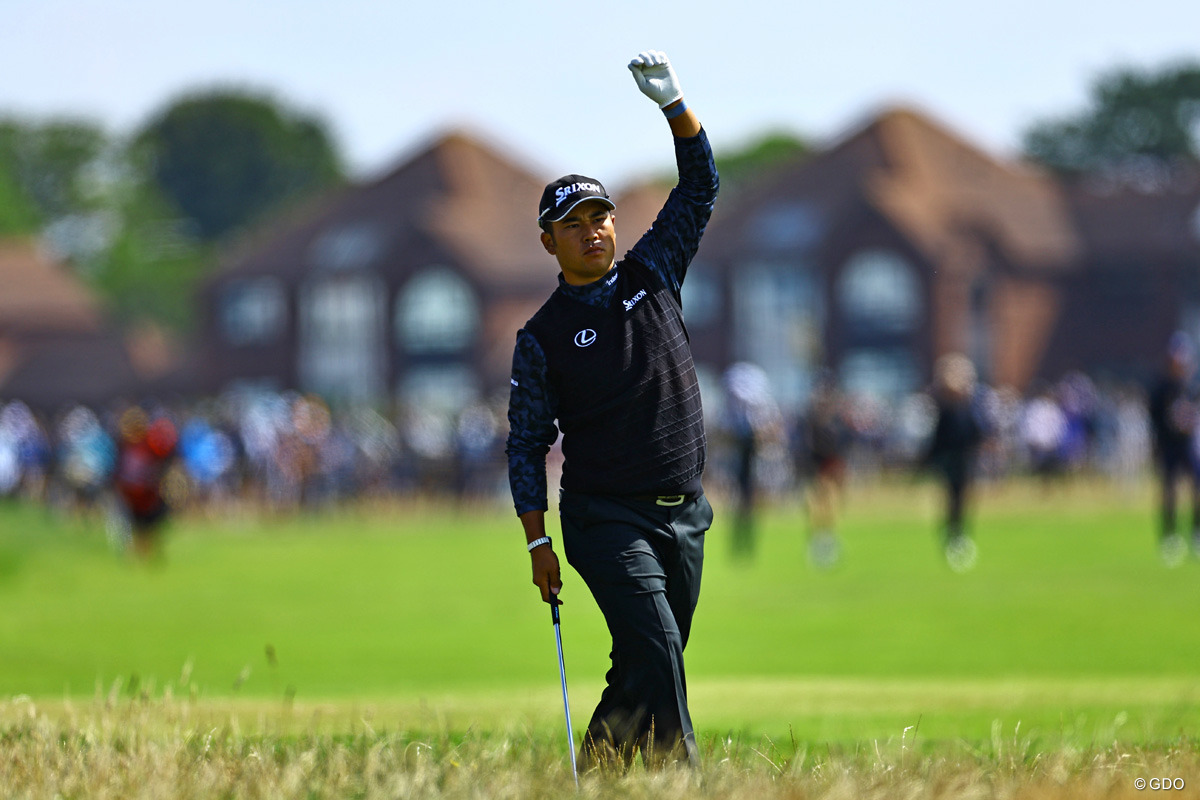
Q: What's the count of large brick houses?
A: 2